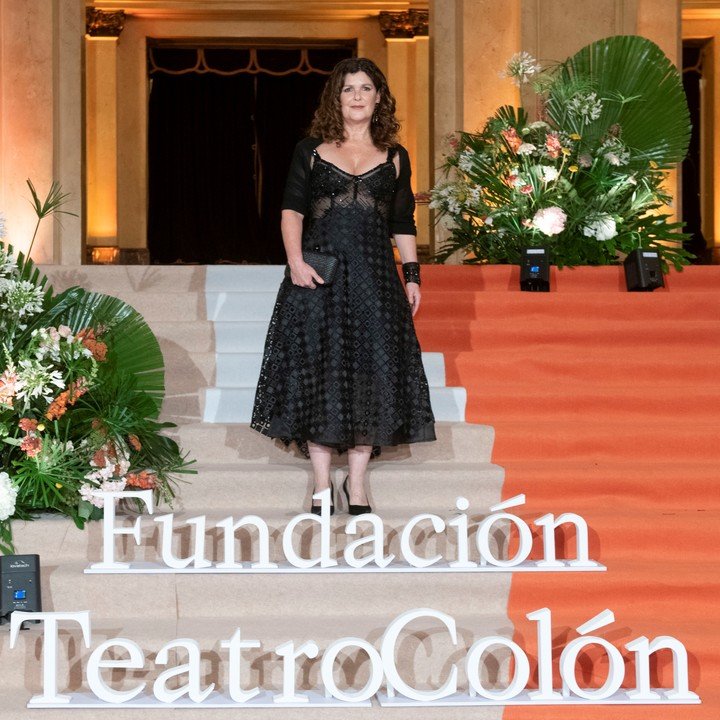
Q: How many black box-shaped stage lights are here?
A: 3